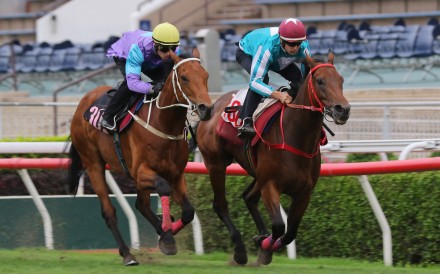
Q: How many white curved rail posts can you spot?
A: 5